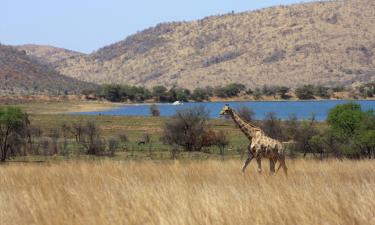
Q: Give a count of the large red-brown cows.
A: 0